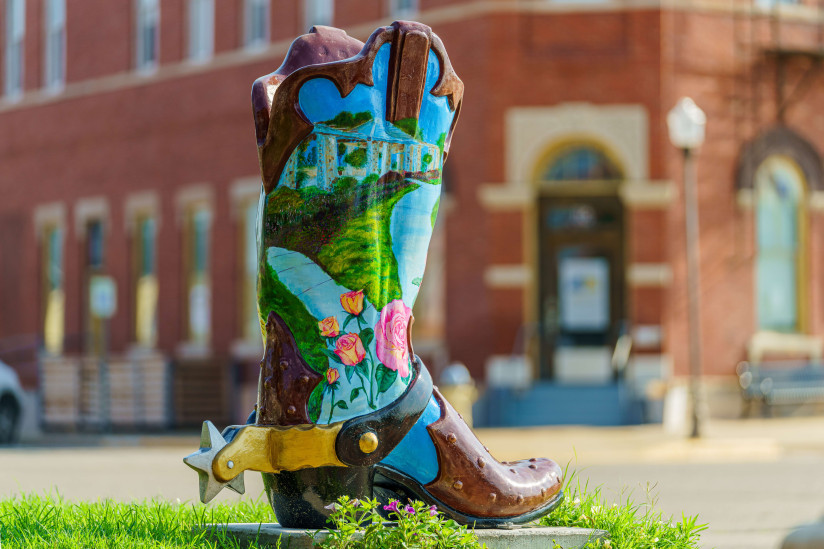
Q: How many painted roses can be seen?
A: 5